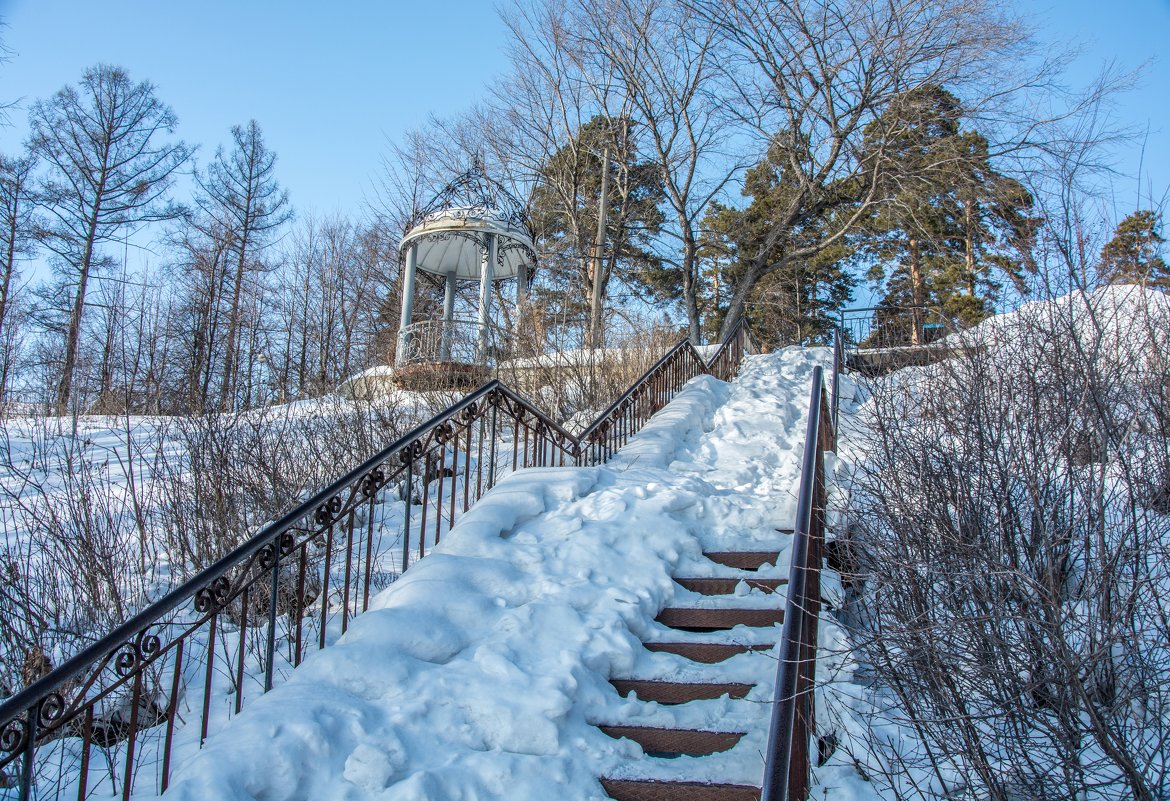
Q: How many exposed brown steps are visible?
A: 7